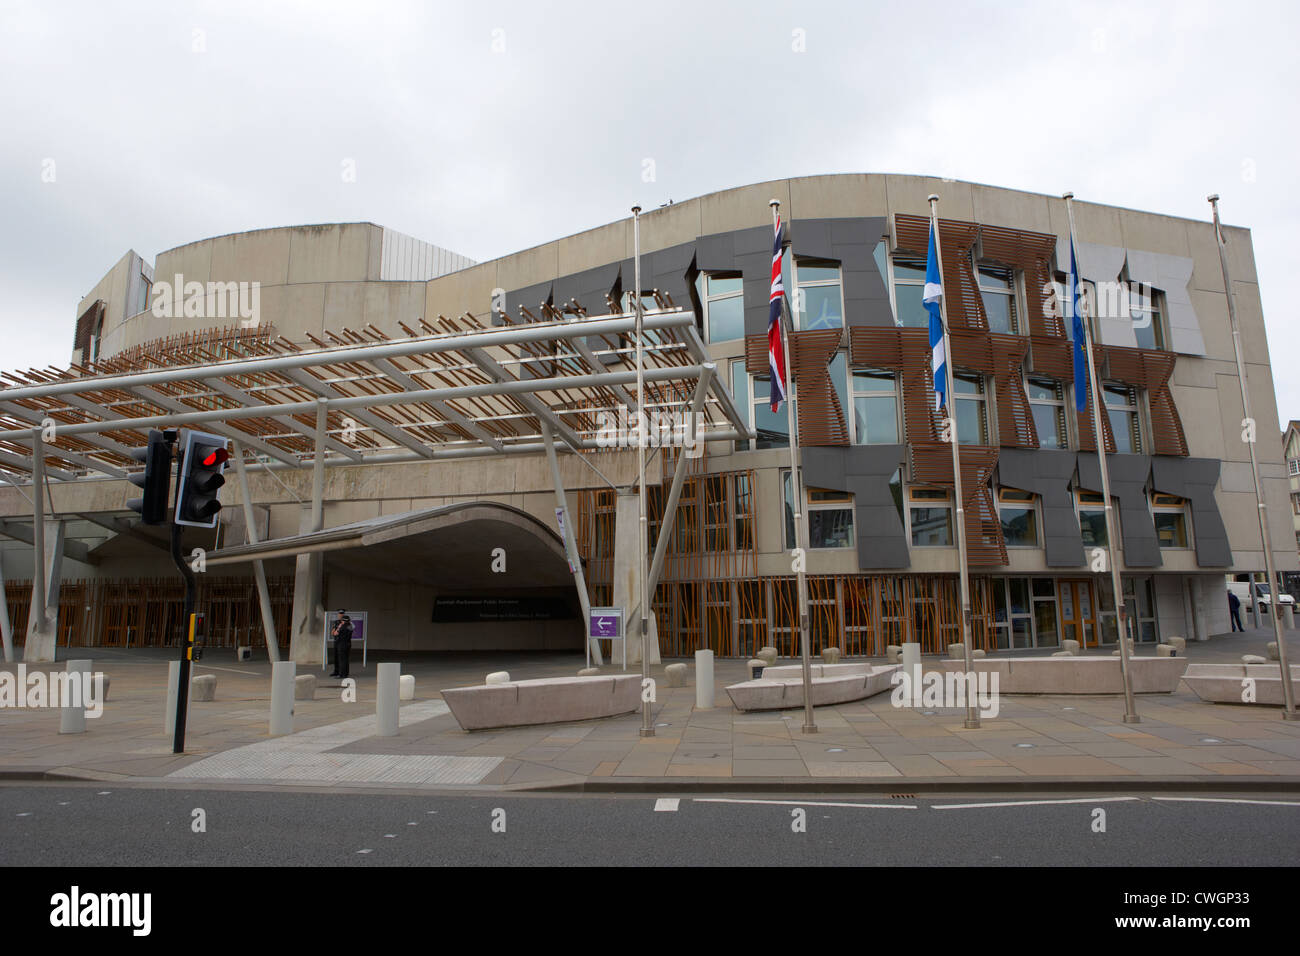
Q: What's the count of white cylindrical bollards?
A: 6